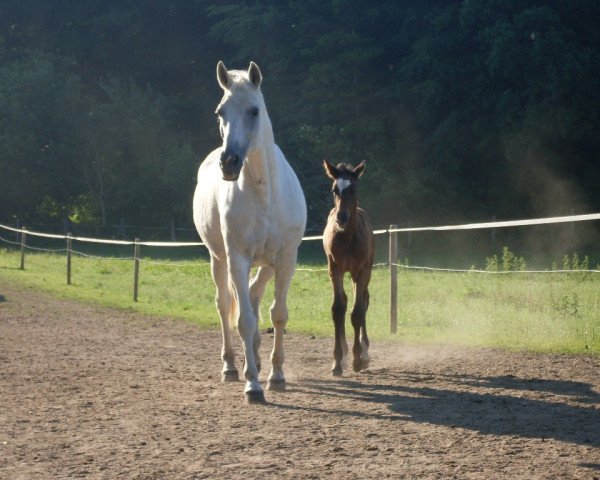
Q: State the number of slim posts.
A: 4